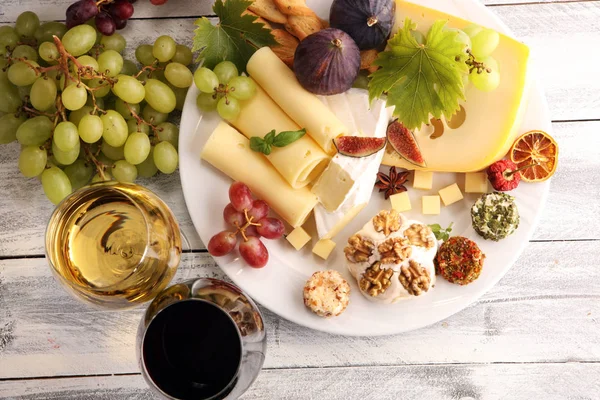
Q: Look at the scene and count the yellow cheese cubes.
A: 7